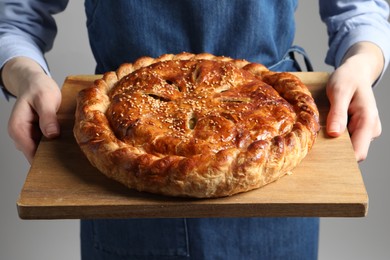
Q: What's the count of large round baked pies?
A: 1